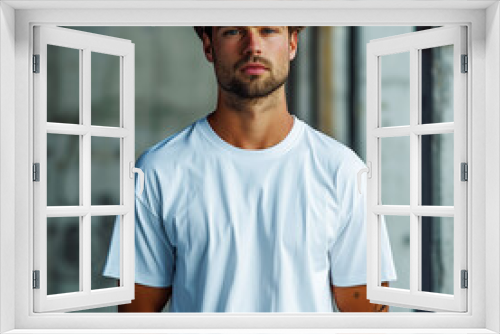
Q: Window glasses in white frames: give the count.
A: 12